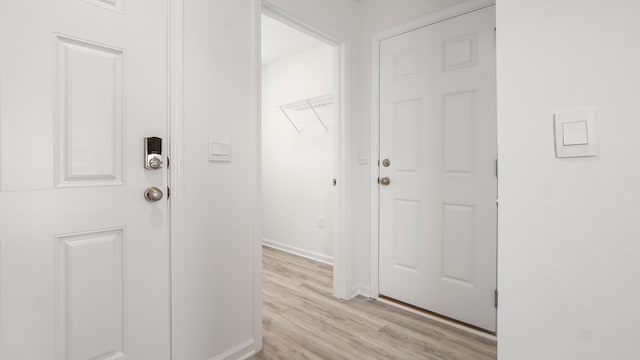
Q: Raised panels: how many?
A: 9